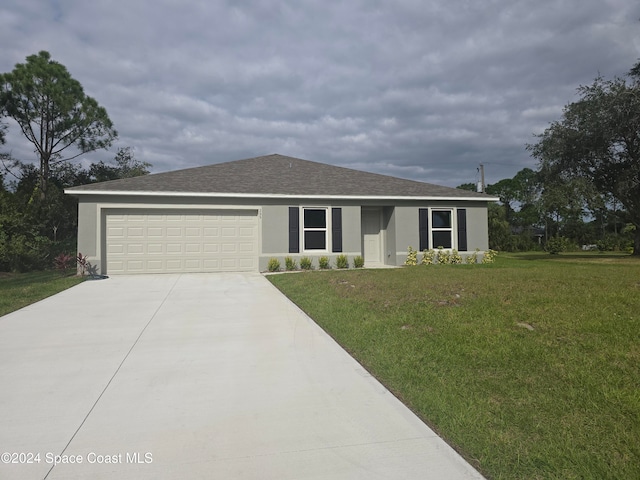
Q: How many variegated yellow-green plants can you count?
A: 6